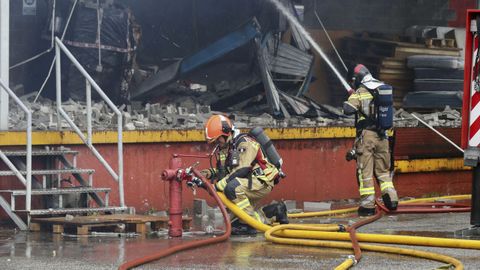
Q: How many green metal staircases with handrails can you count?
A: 0